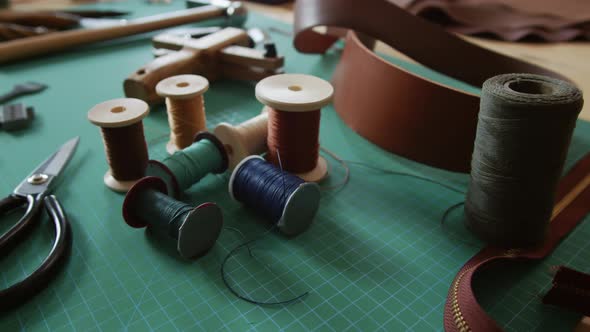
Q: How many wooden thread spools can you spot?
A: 4